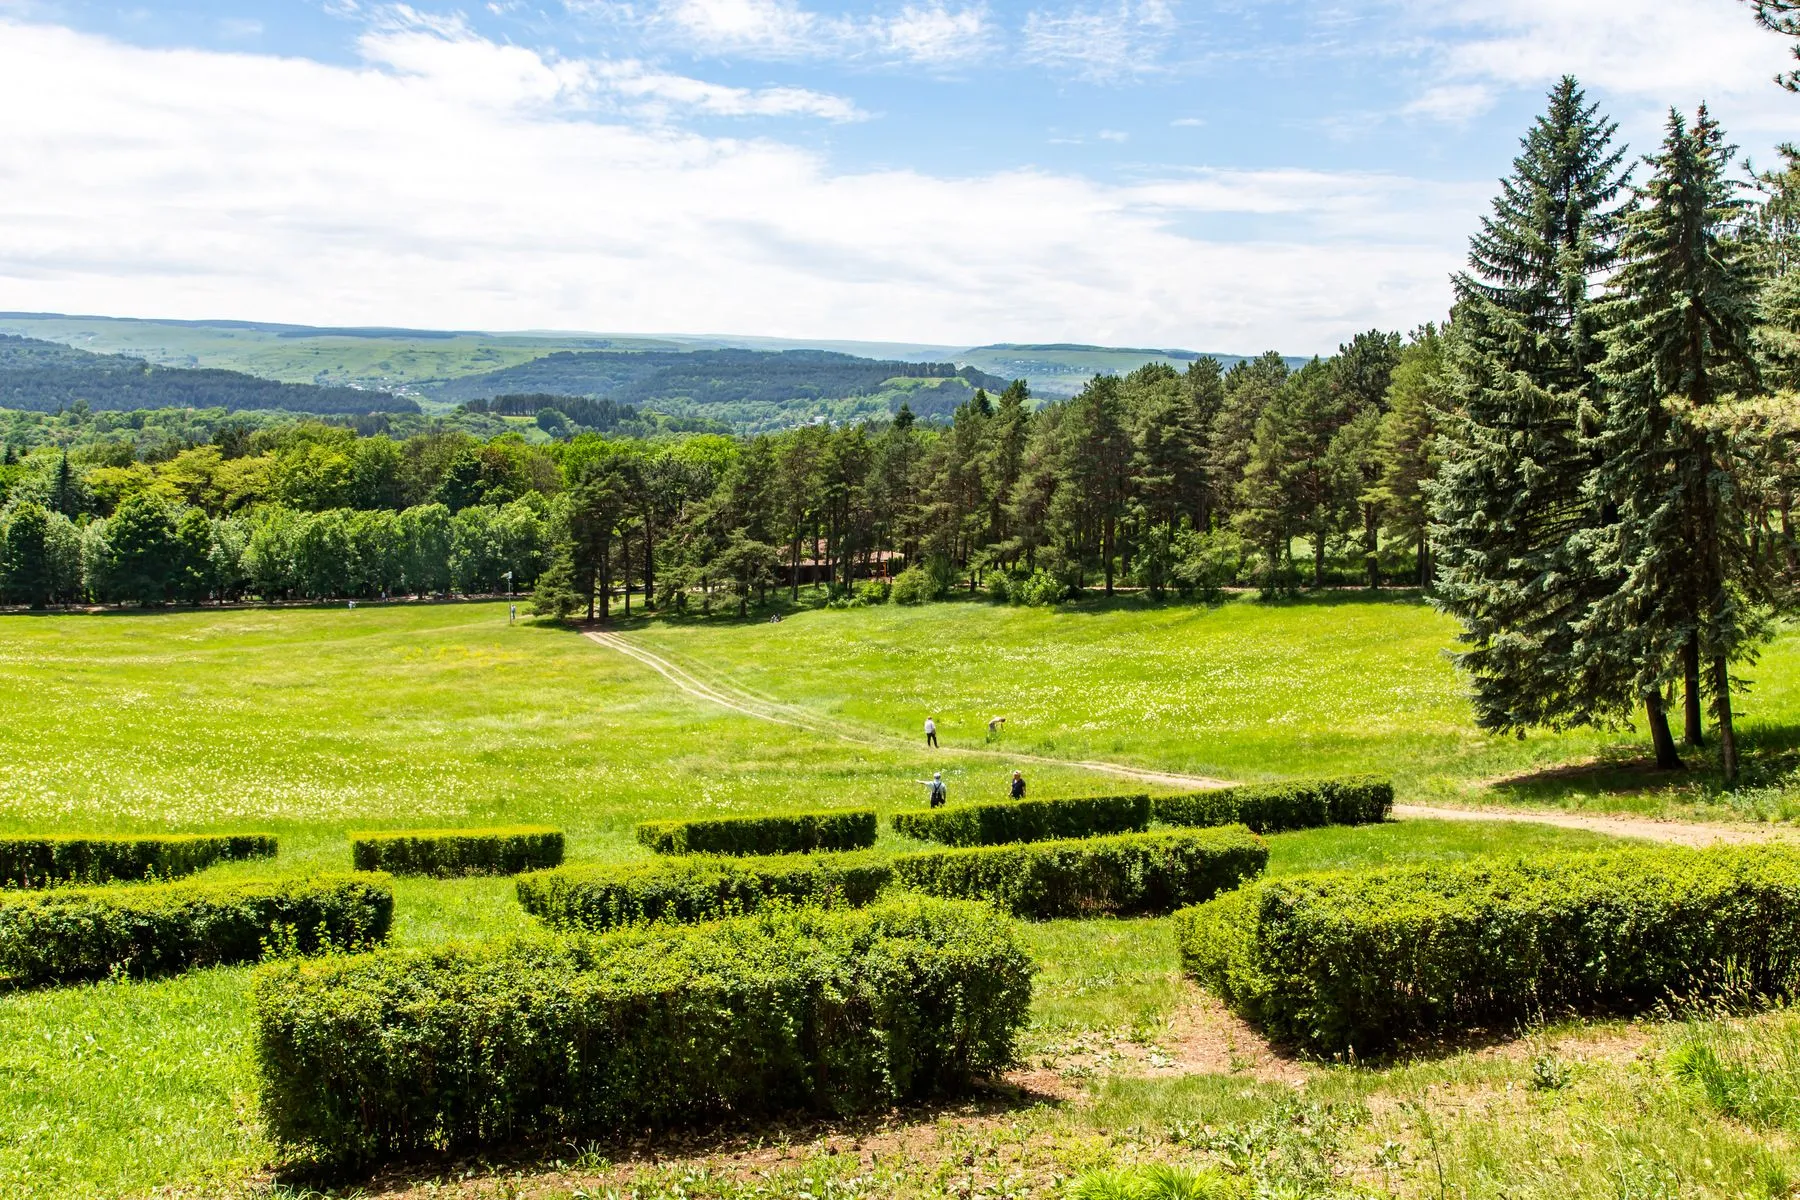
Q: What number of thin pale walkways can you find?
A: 1